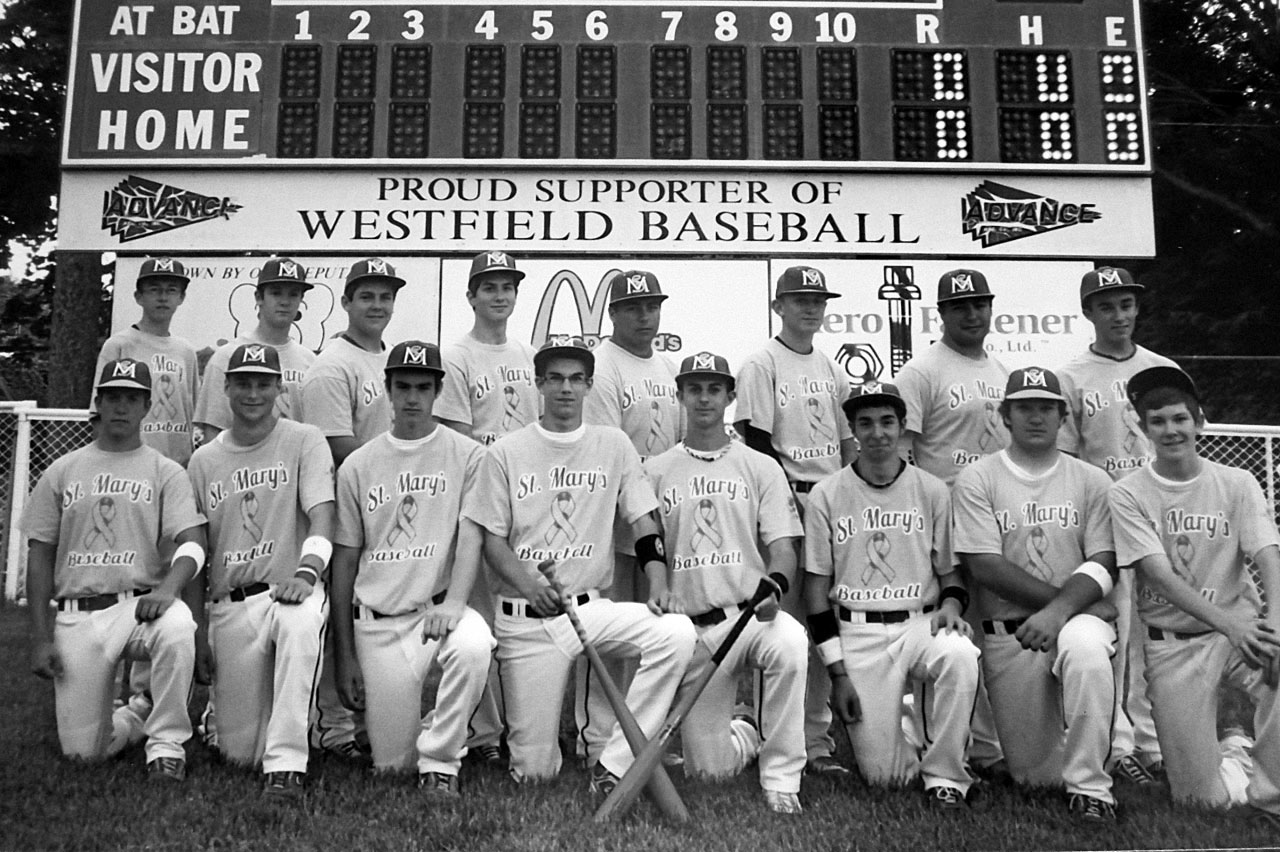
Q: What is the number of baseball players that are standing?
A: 8